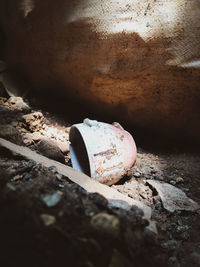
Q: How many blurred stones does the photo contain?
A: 3